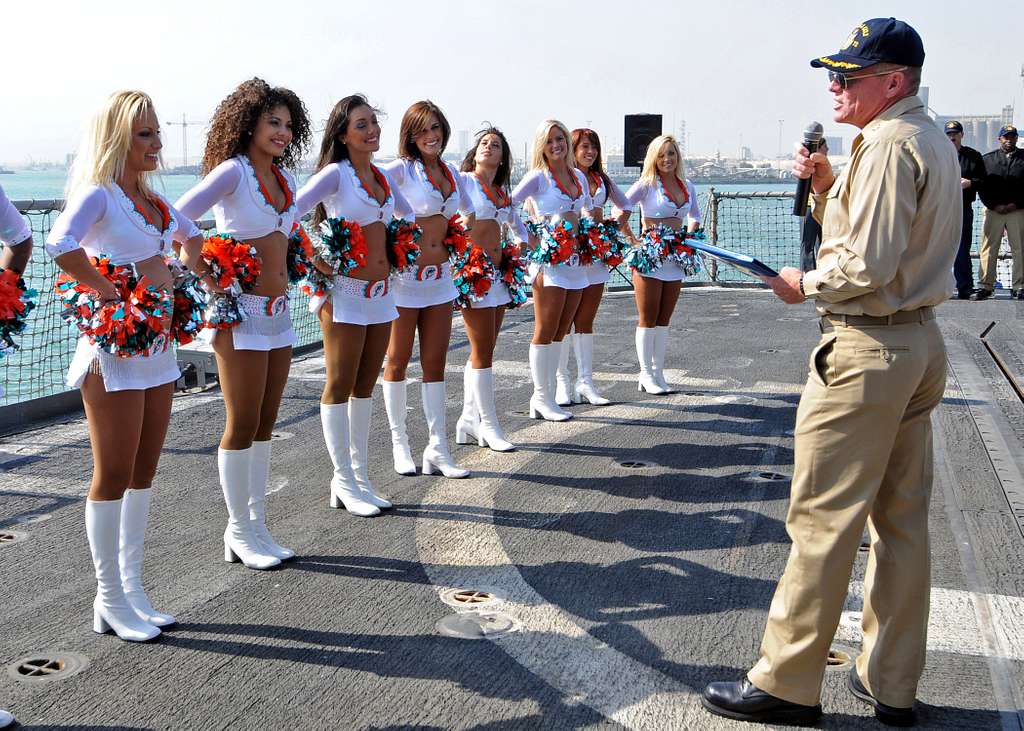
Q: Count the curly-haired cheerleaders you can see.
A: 1